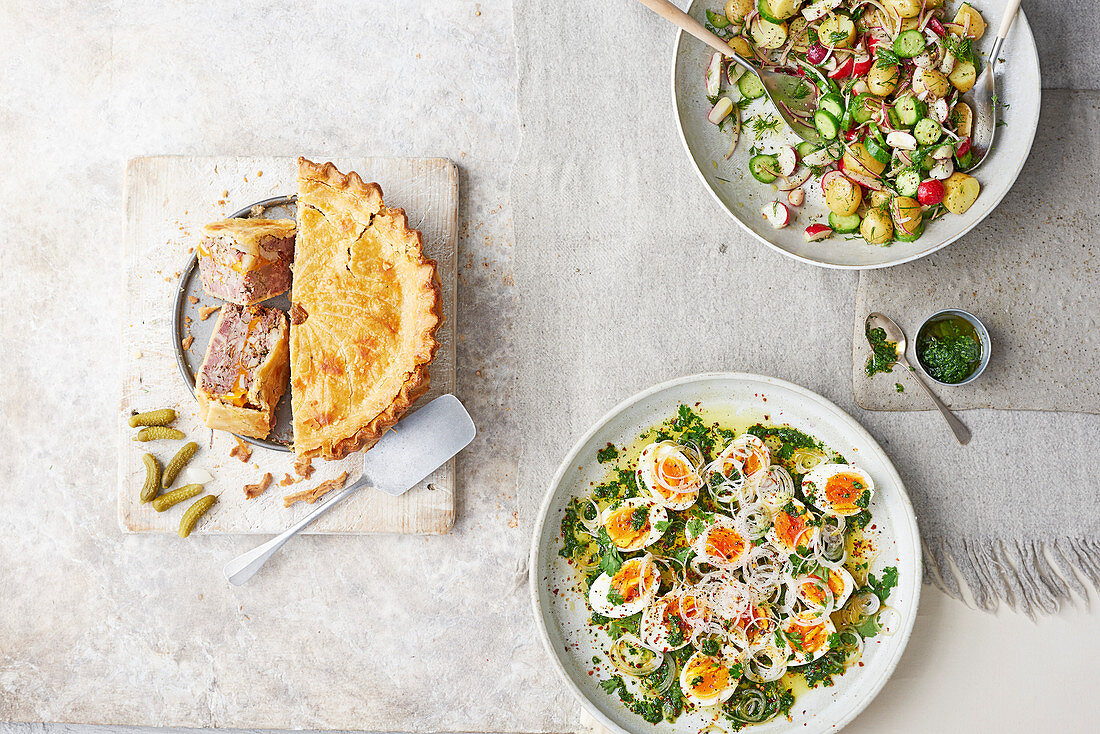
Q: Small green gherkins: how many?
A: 6